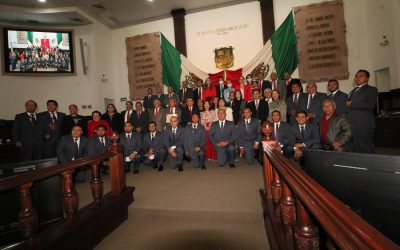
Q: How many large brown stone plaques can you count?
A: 2